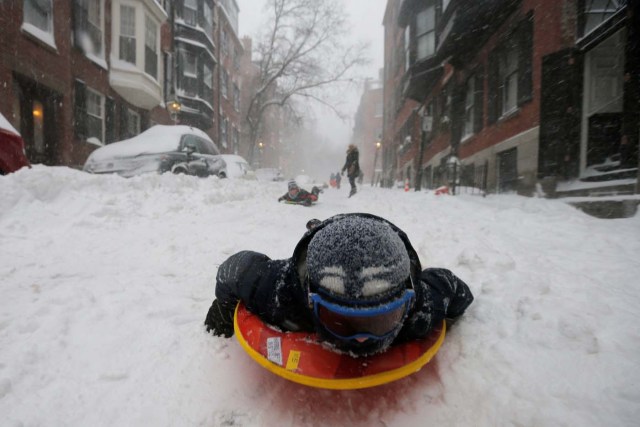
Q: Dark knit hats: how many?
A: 1